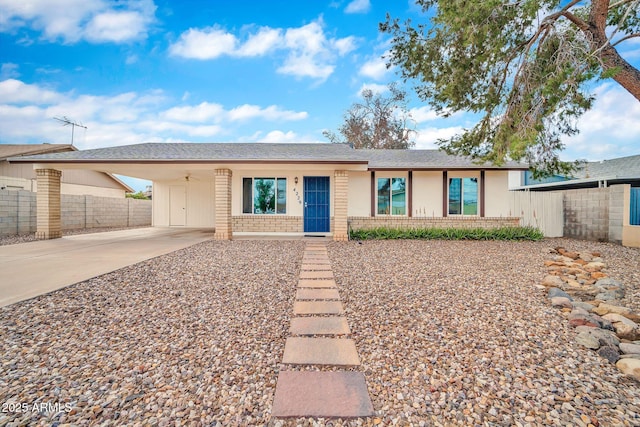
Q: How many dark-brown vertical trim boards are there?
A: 4